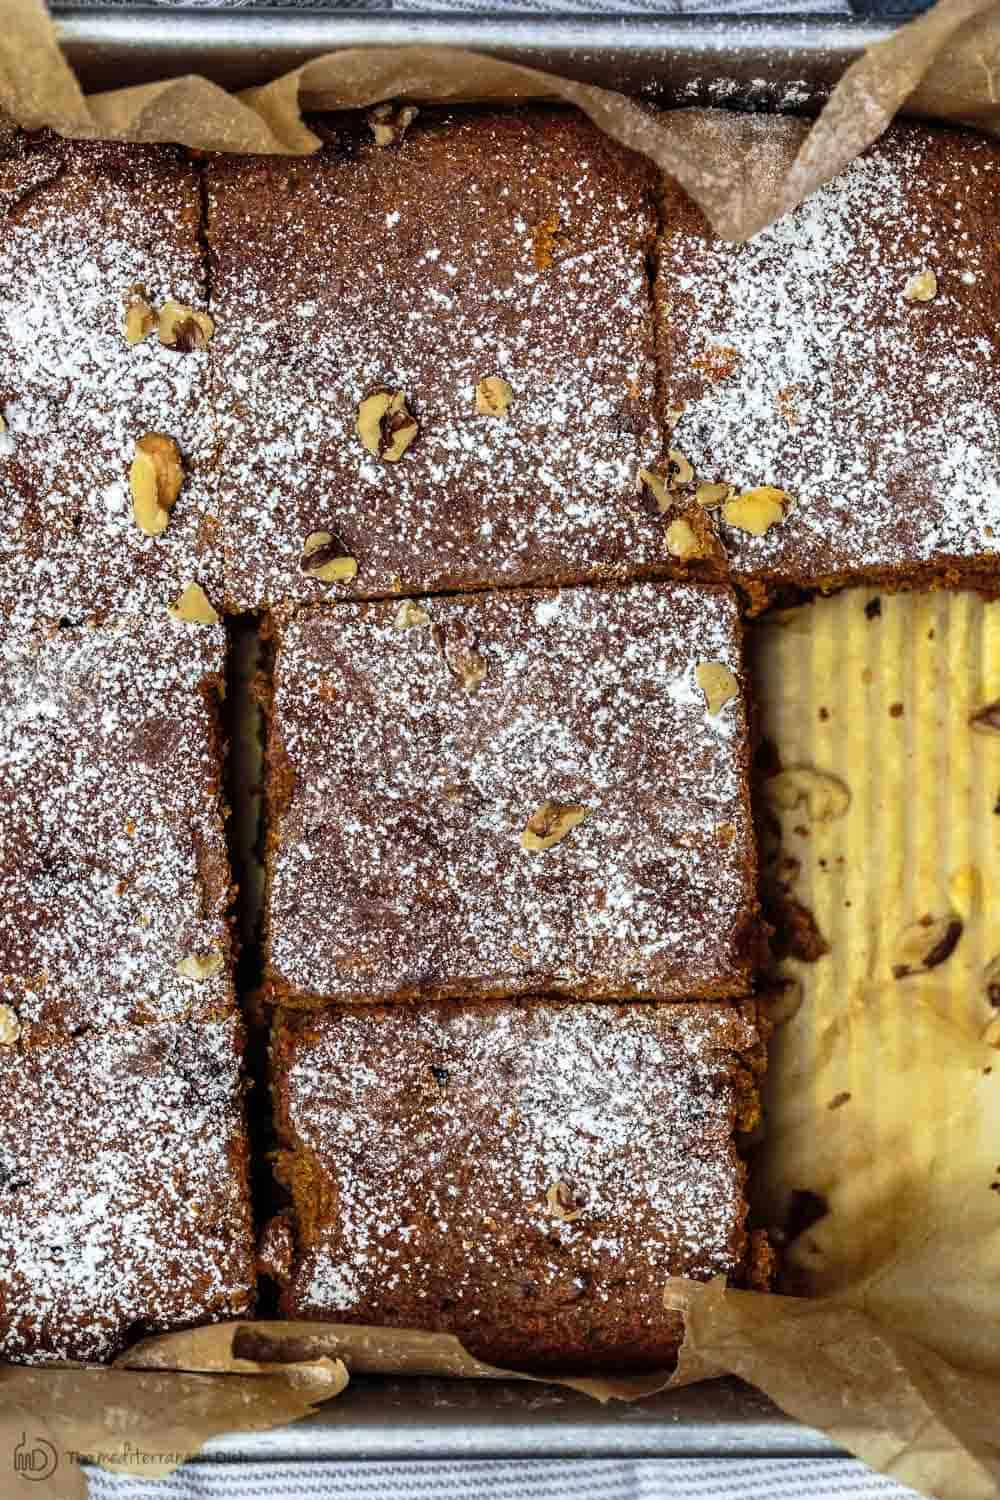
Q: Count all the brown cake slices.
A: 7